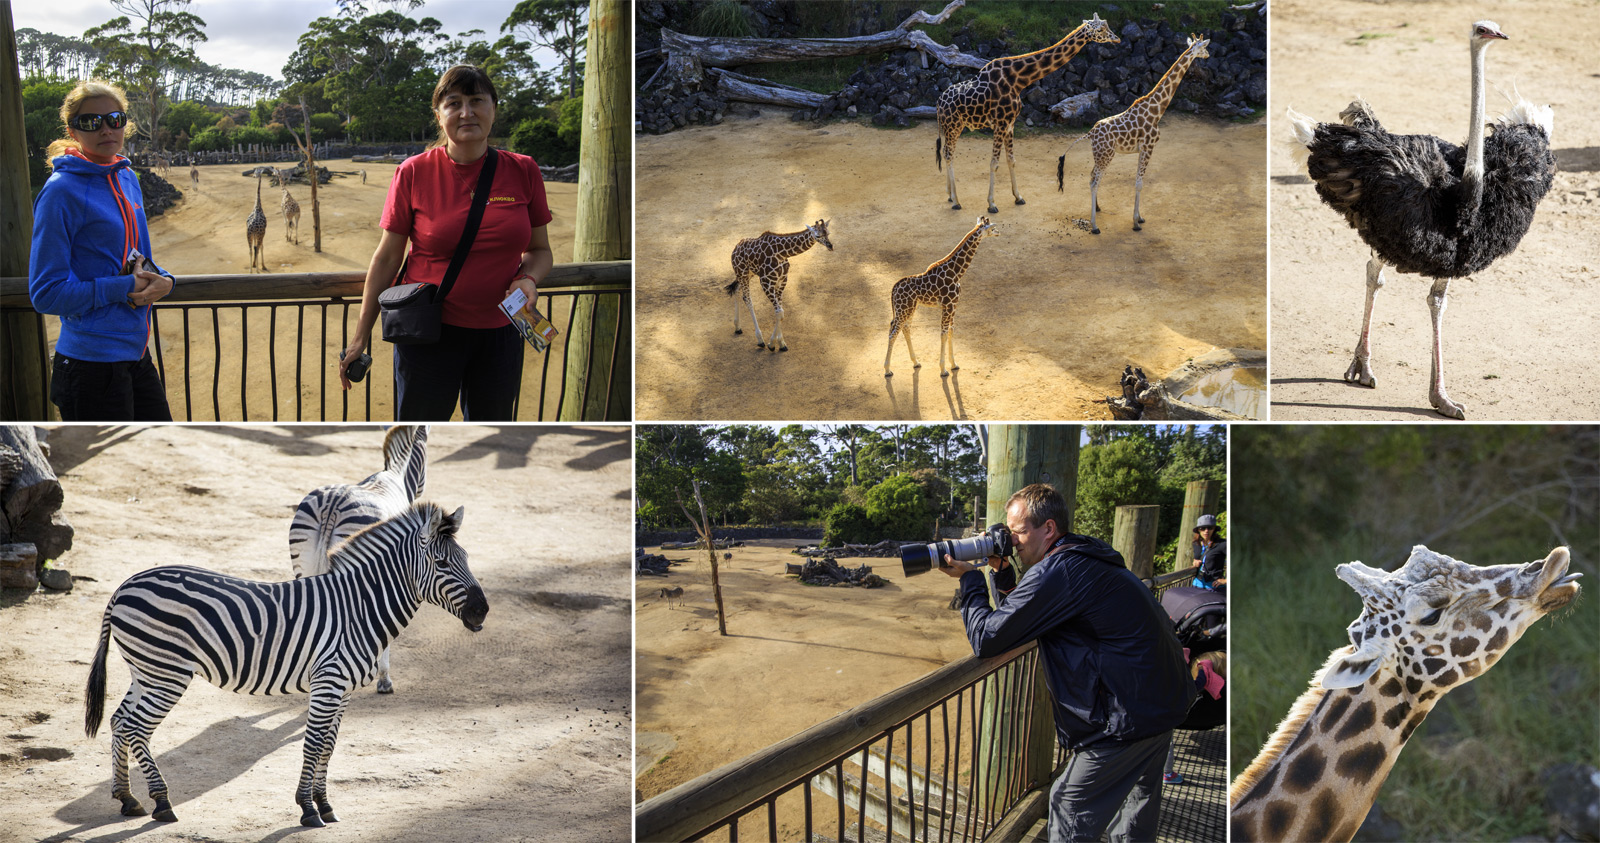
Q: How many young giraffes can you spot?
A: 2